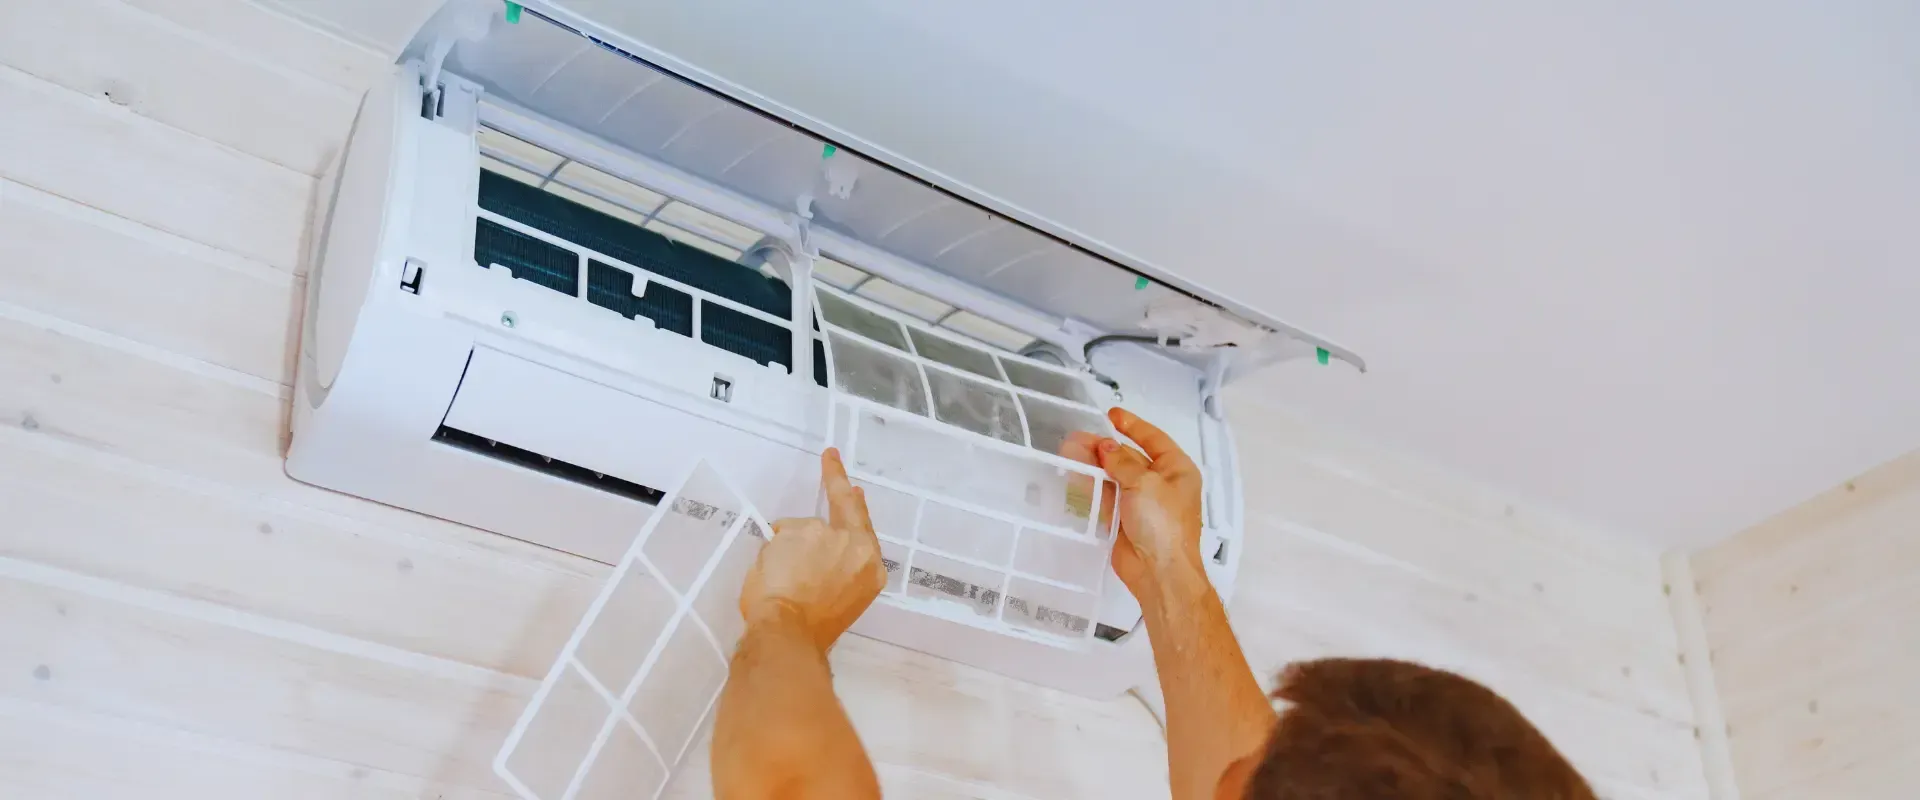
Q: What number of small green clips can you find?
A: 4